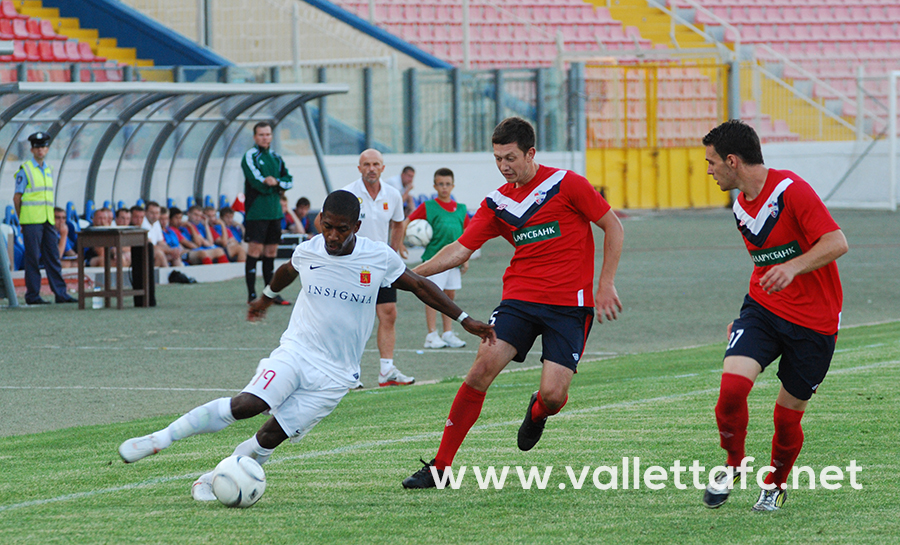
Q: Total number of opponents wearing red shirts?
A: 2